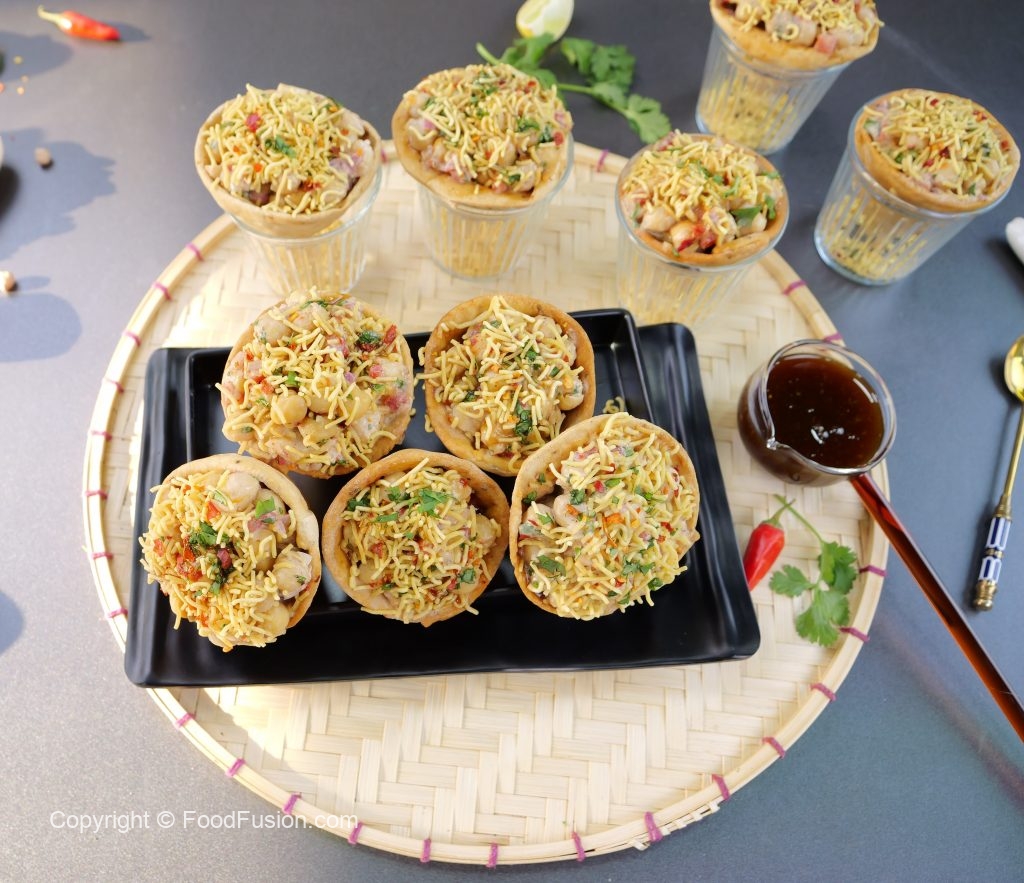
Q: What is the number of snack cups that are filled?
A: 10